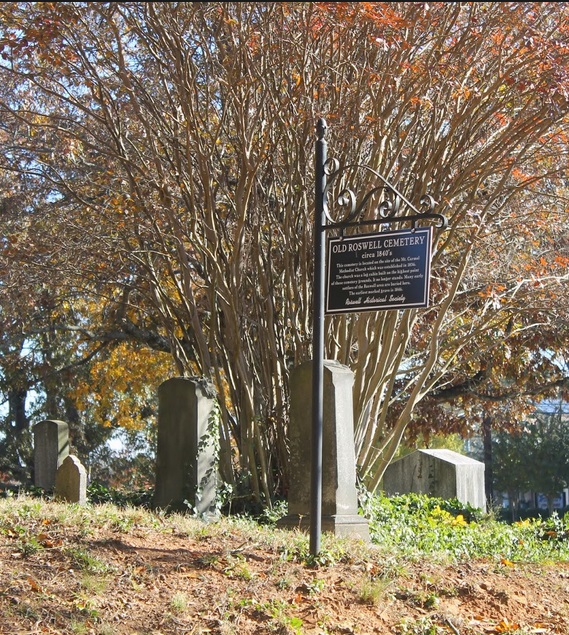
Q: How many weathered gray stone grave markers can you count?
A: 5